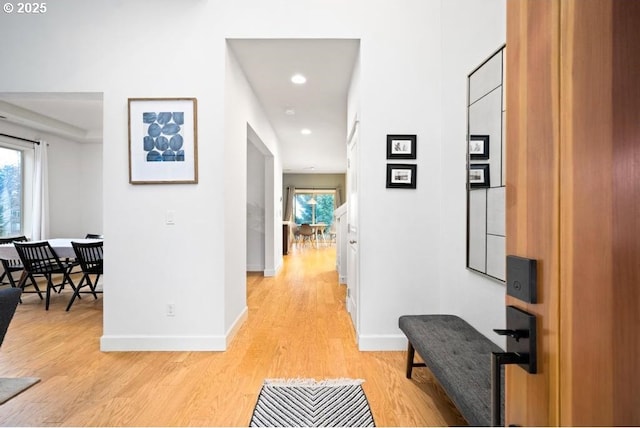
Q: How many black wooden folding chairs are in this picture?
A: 4